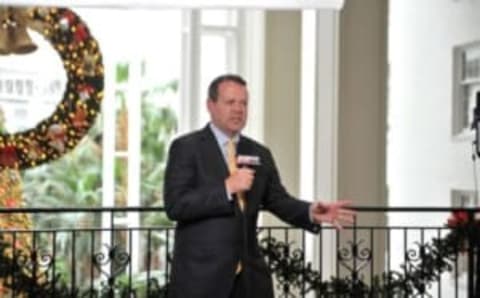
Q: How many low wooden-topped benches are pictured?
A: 0